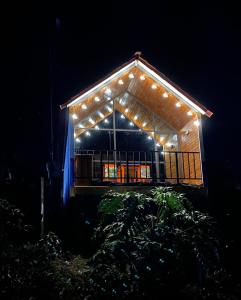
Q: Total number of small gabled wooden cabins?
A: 1